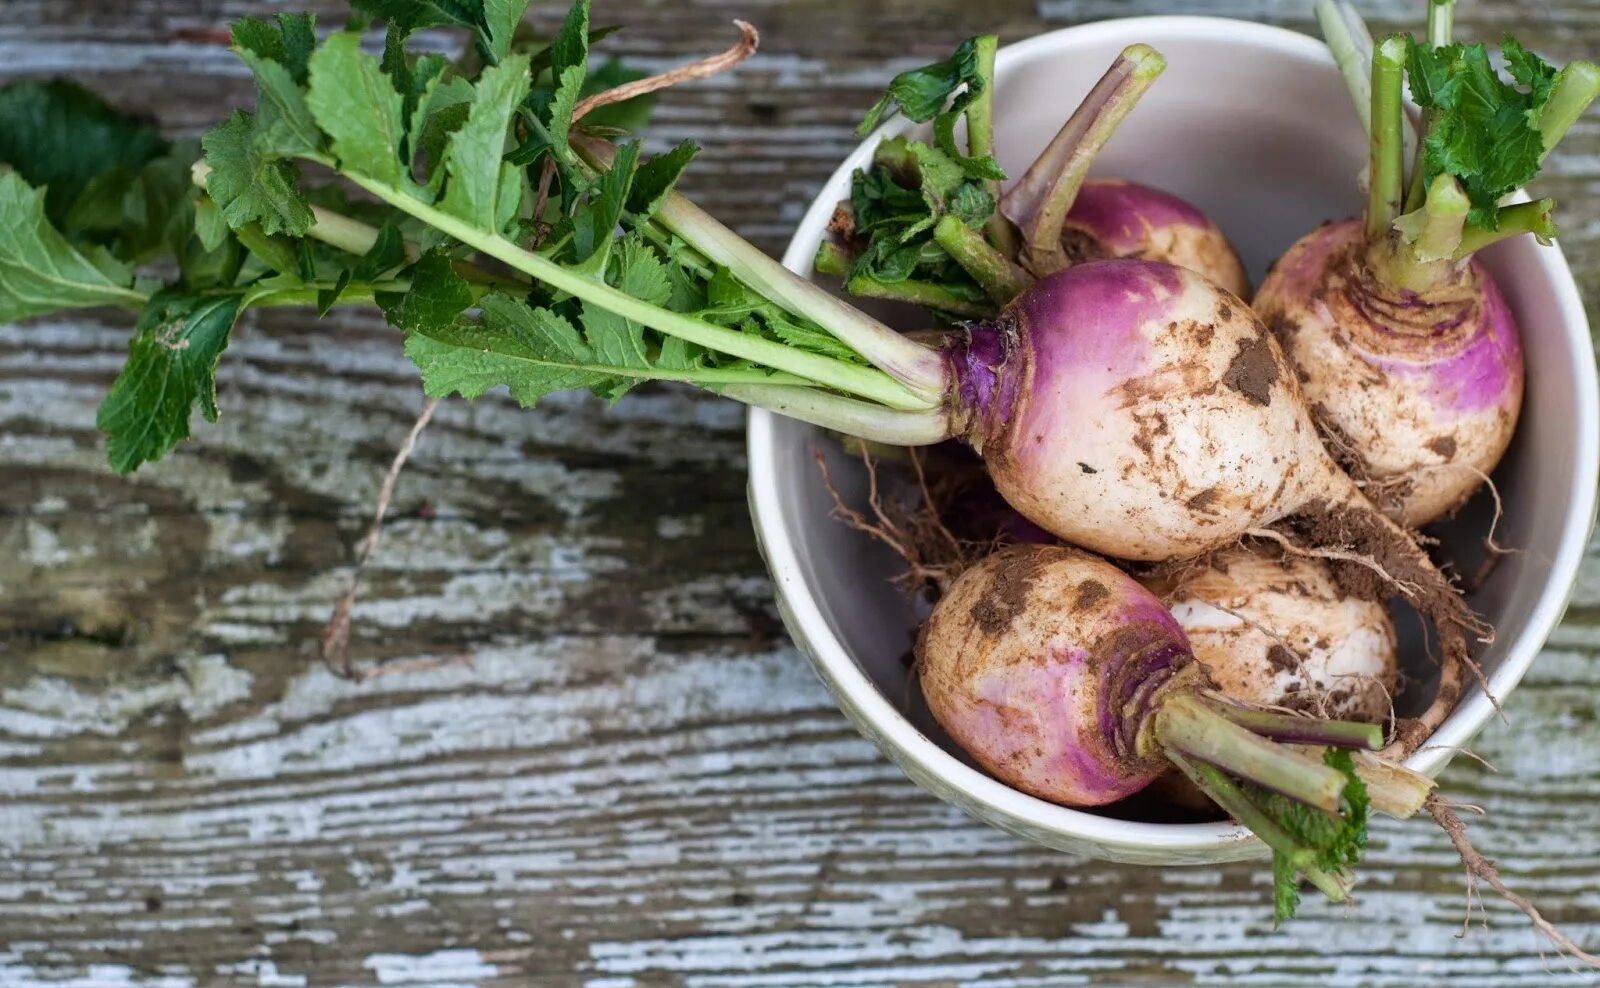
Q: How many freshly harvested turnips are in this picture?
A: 5